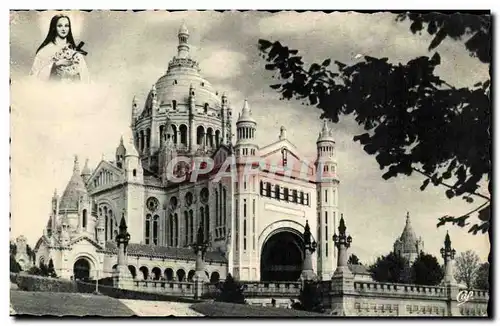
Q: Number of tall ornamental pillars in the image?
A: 5